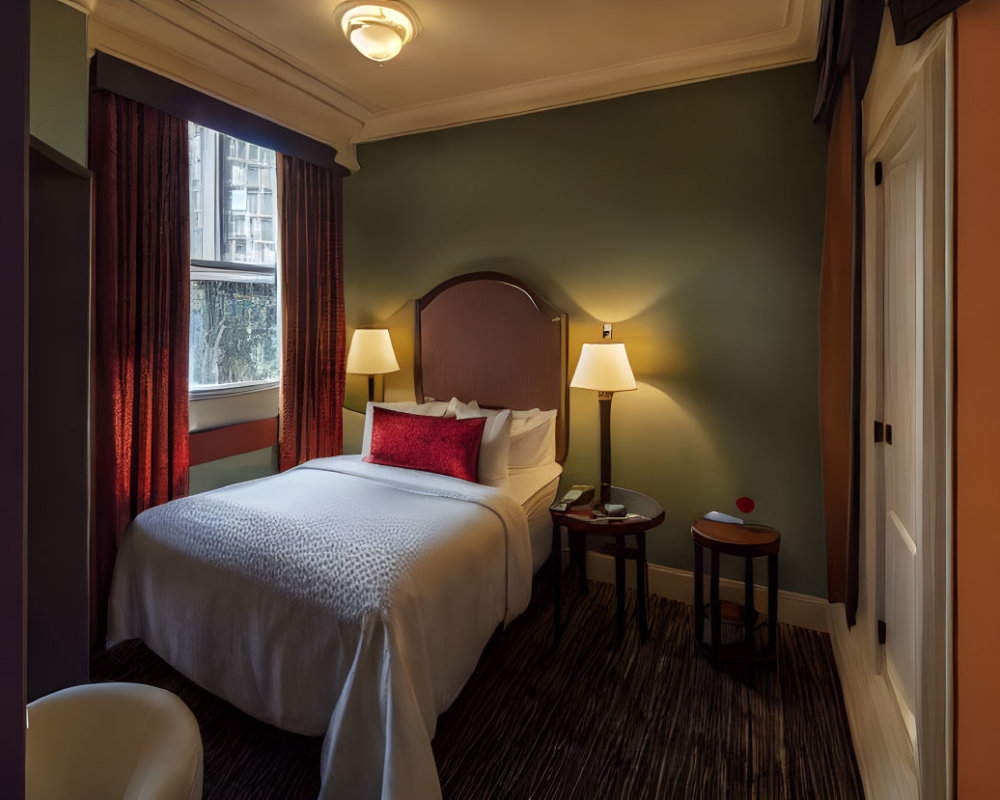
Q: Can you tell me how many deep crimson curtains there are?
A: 2